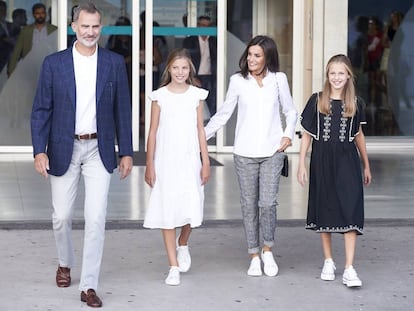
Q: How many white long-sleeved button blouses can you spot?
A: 1